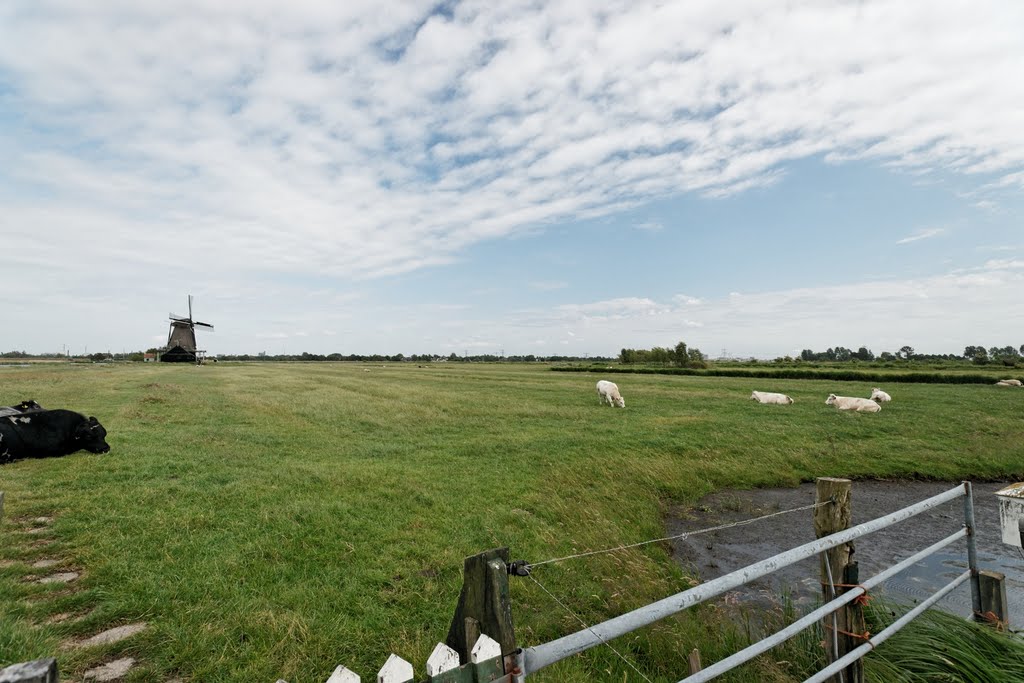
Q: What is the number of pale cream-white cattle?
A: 5